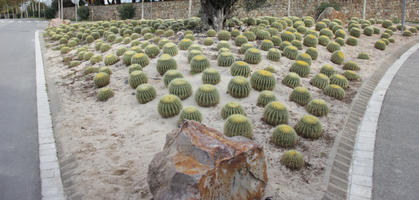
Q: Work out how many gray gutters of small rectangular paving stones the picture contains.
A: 2